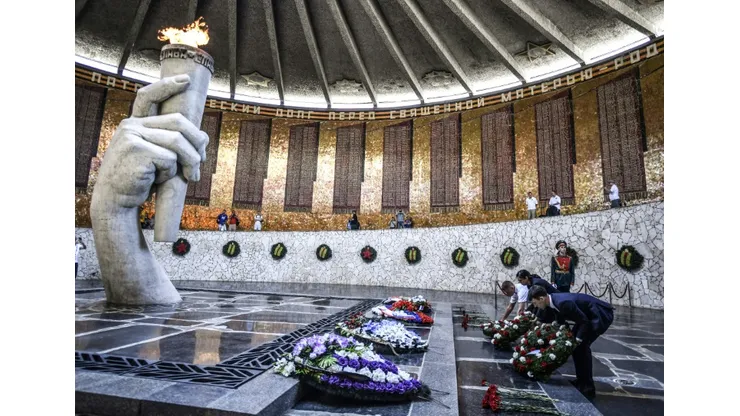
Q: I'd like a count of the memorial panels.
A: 10